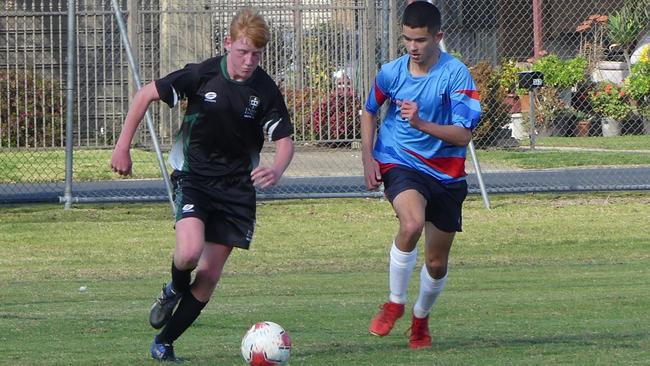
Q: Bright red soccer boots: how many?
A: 2